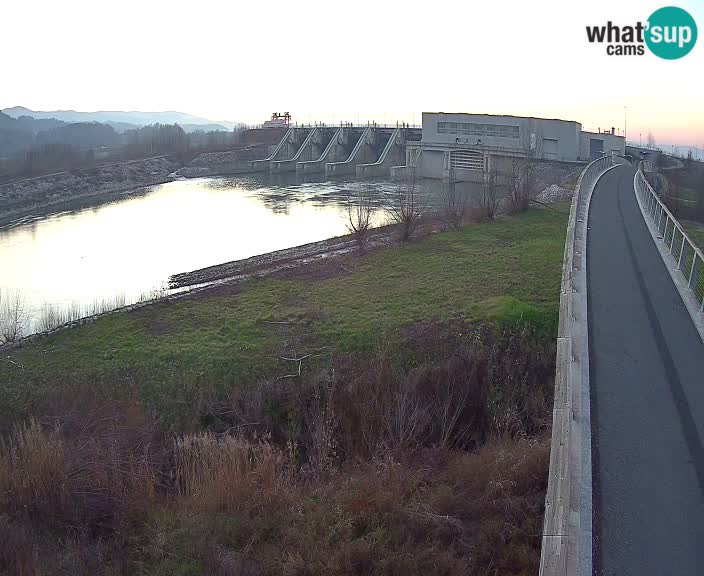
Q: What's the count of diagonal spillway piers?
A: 5